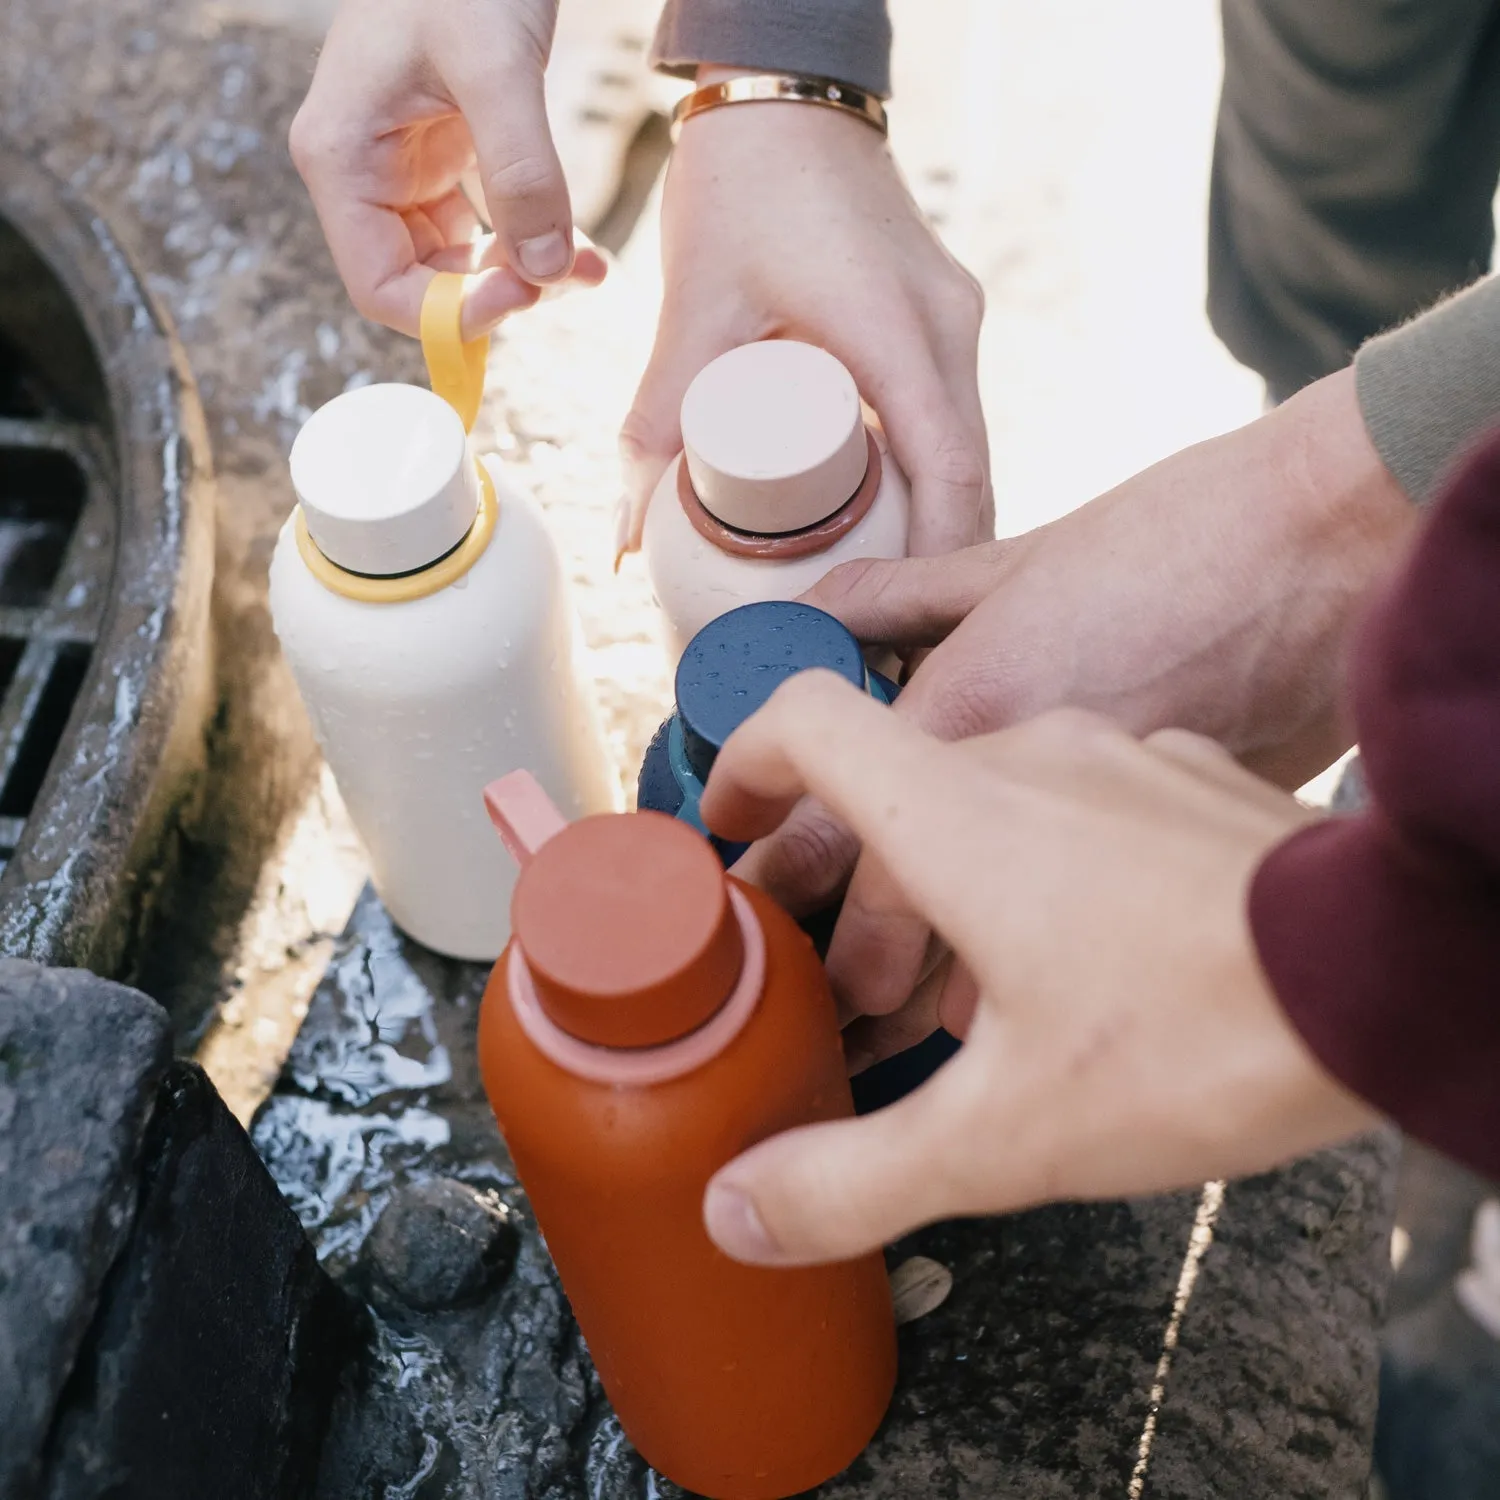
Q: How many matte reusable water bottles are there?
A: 4